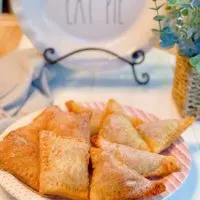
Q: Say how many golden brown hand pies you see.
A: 8